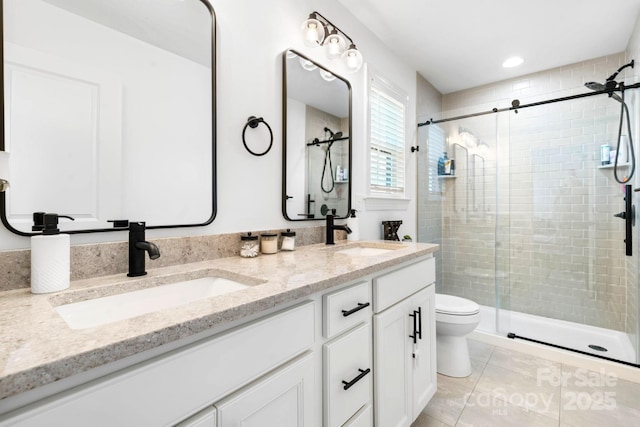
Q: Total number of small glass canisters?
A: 3